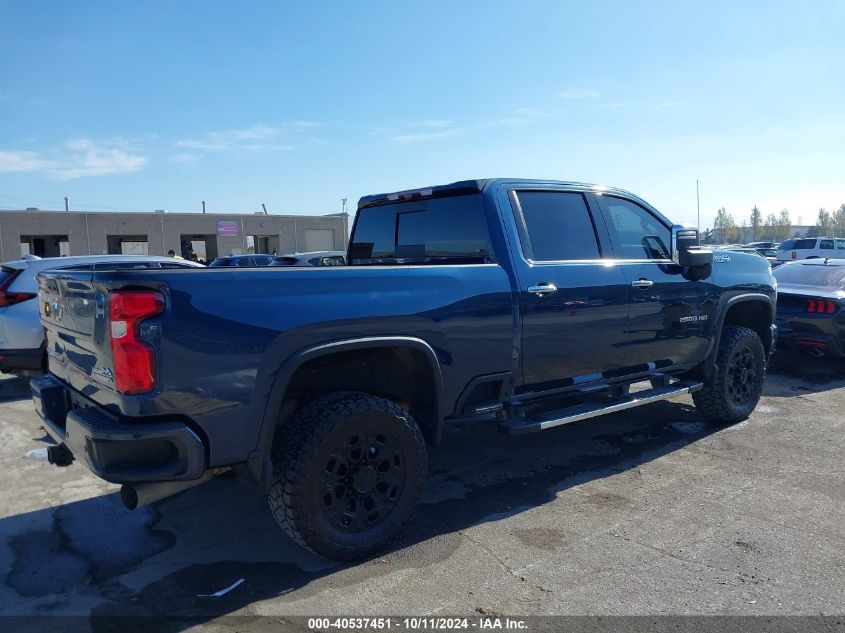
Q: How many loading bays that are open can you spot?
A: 4